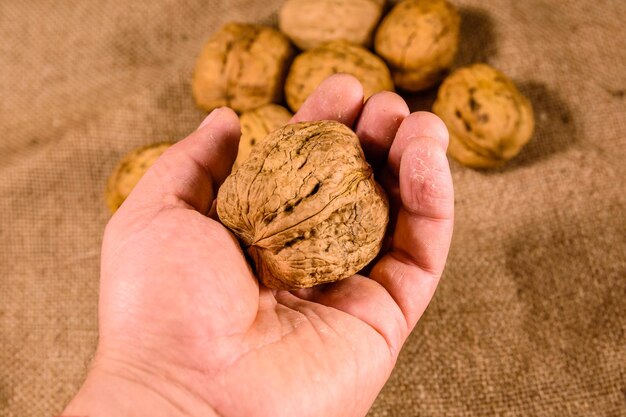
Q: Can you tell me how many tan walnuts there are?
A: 8